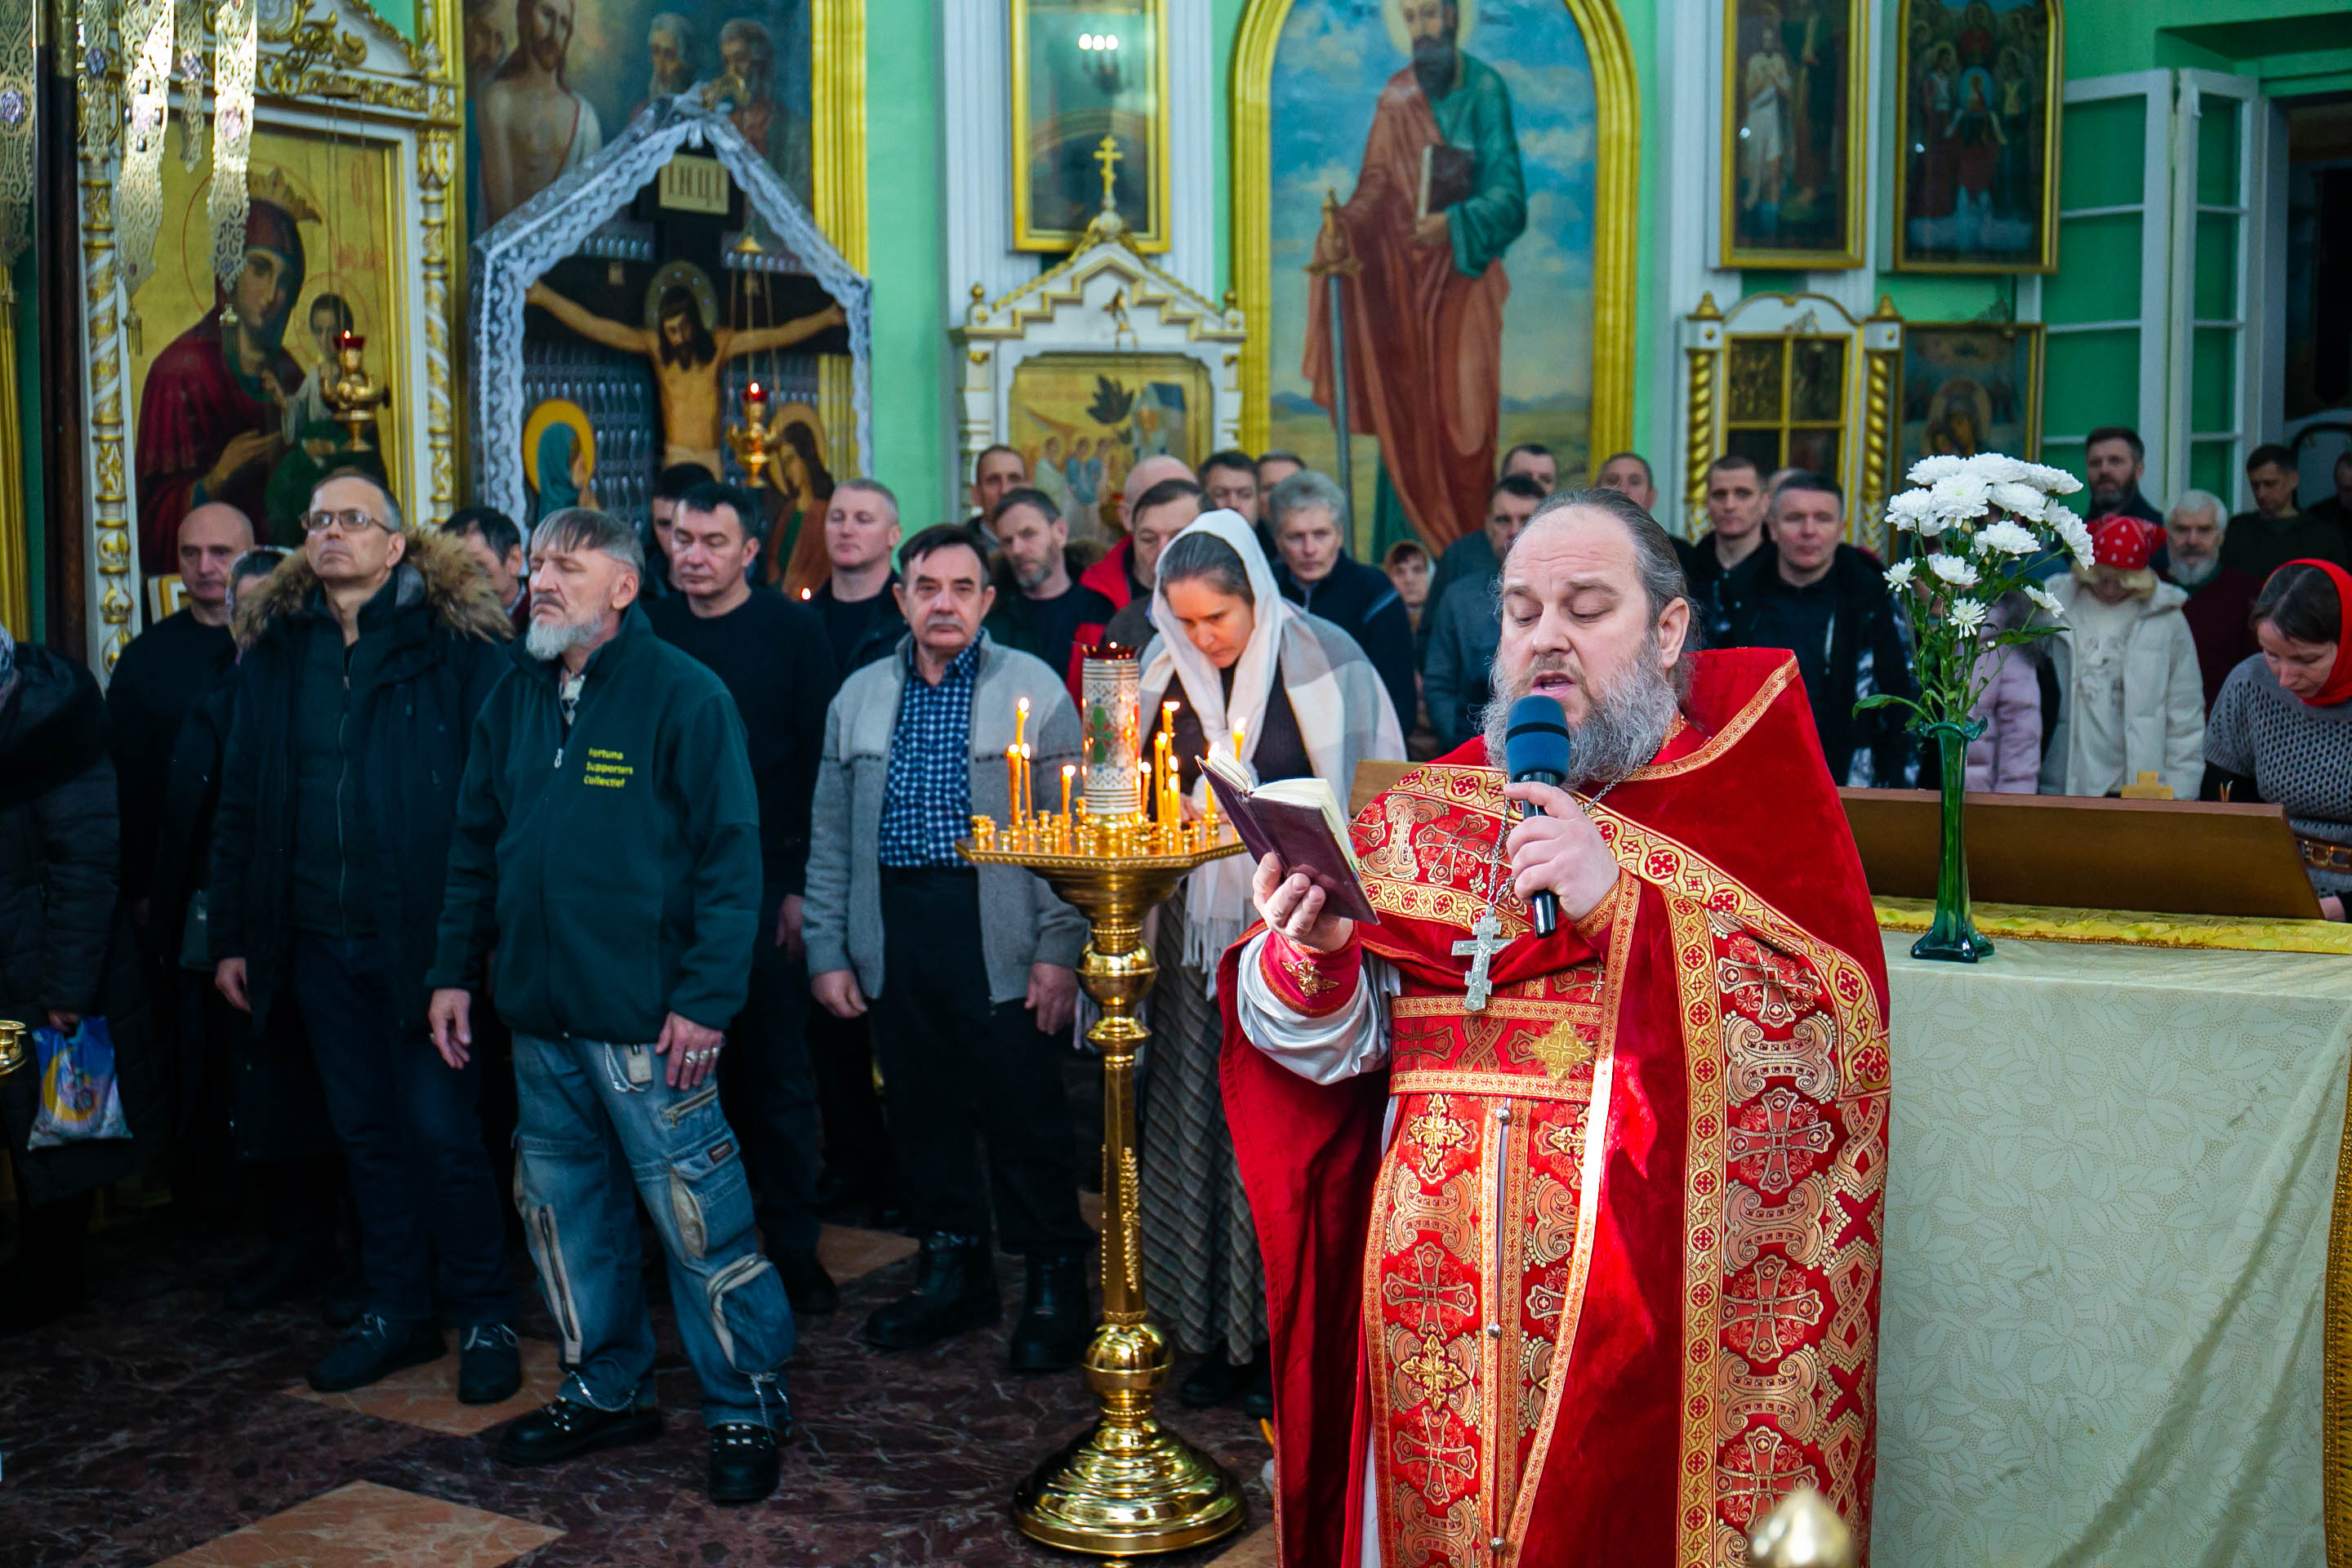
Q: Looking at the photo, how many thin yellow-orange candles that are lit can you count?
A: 11